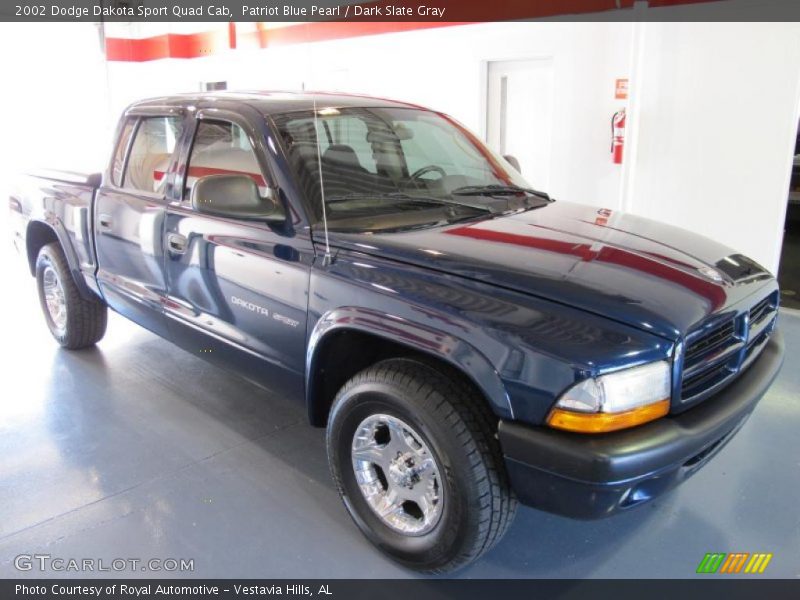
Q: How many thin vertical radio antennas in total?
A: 1